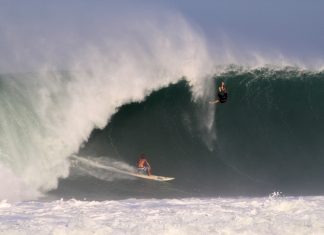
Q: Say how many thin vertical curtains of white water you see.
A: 1